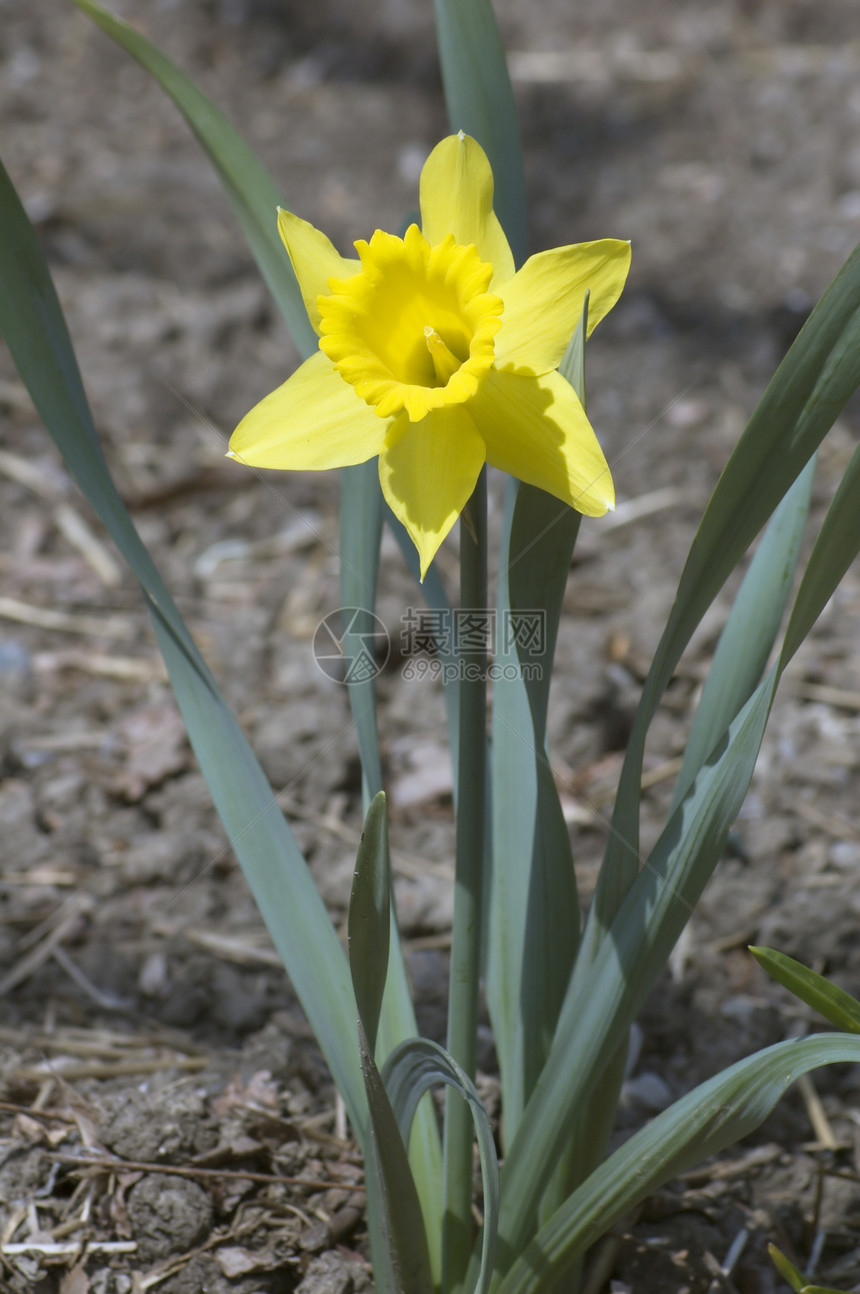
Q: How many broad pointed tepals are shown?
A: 6